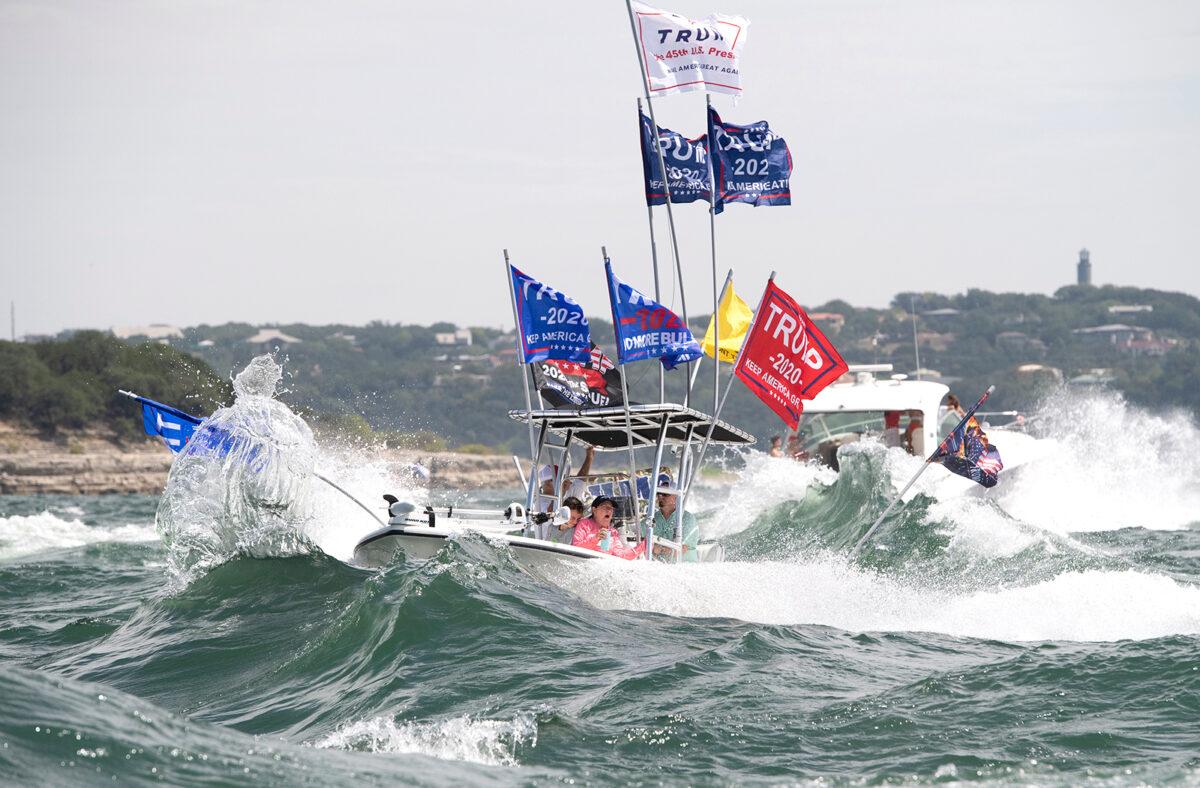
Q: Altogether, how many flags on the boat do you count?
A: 10